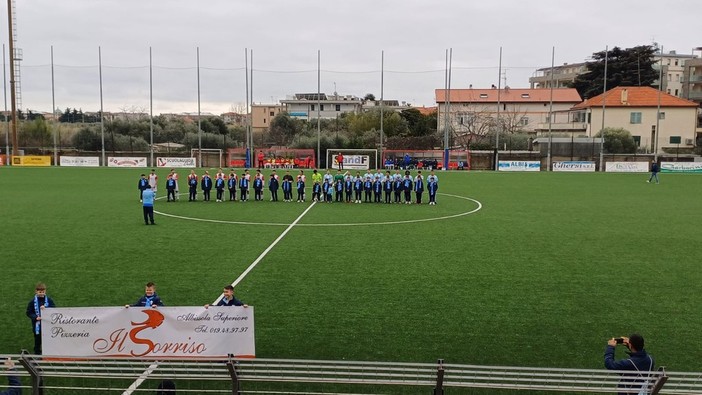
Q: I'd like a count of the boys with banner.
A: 3